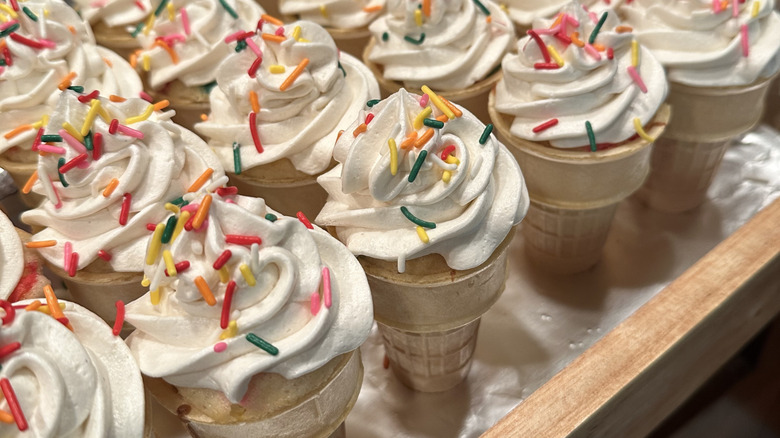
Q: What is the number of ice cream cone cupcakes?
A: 14